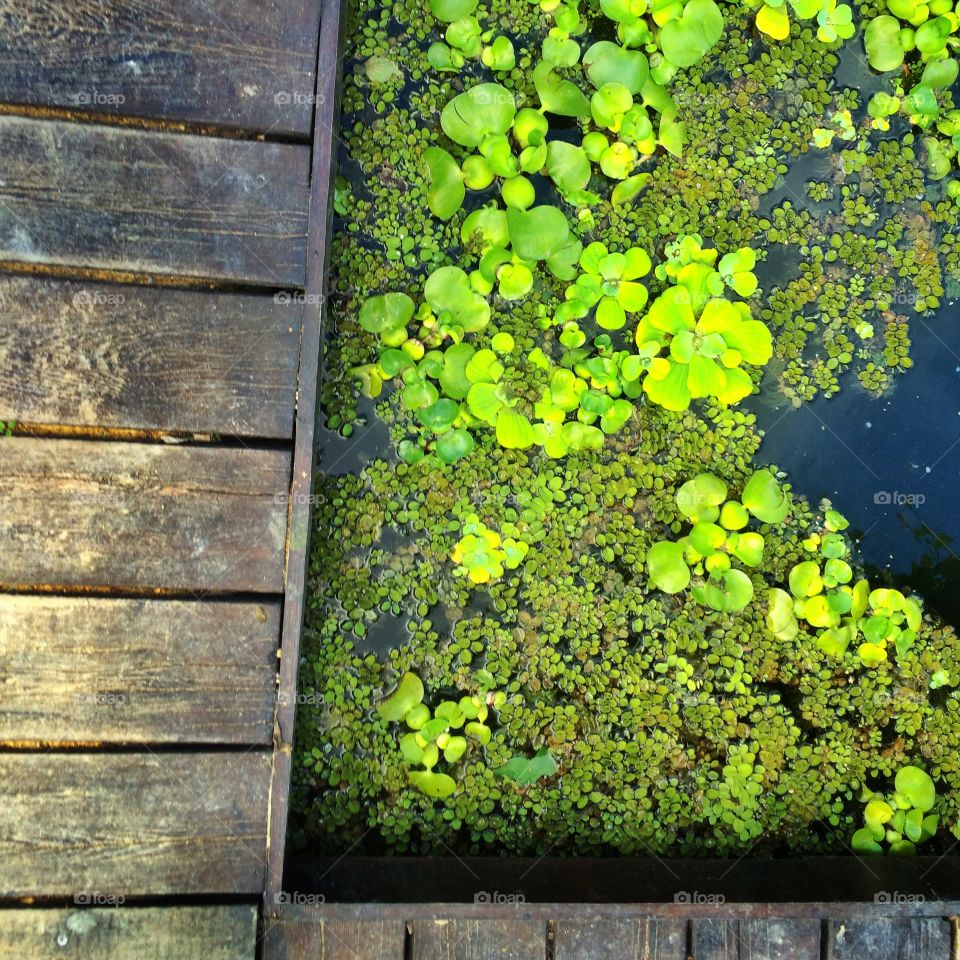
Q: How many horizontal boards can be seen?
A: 7